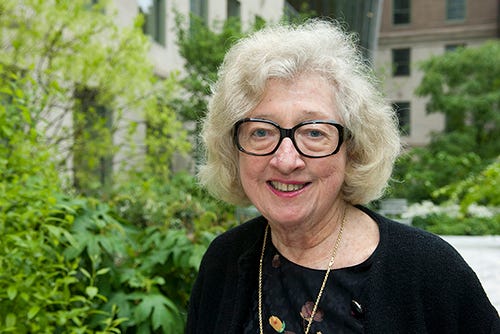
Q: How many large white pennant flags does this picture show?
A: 0